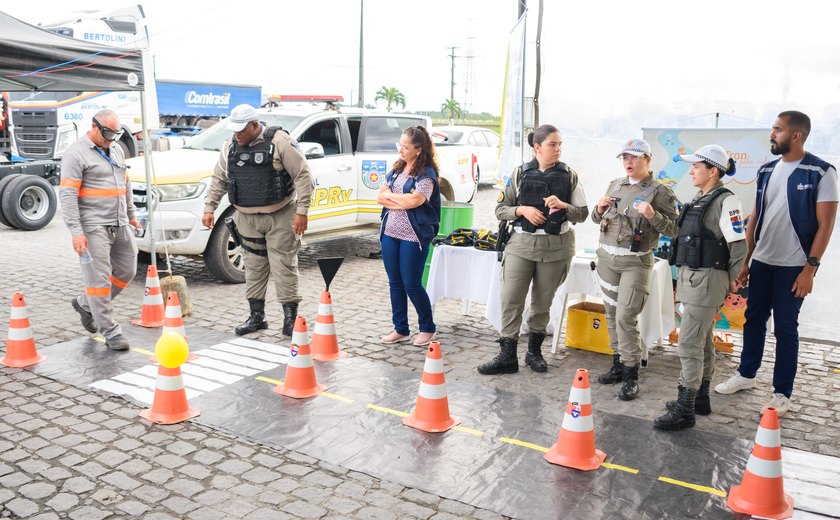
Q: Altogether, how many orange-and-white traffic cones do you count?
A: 9